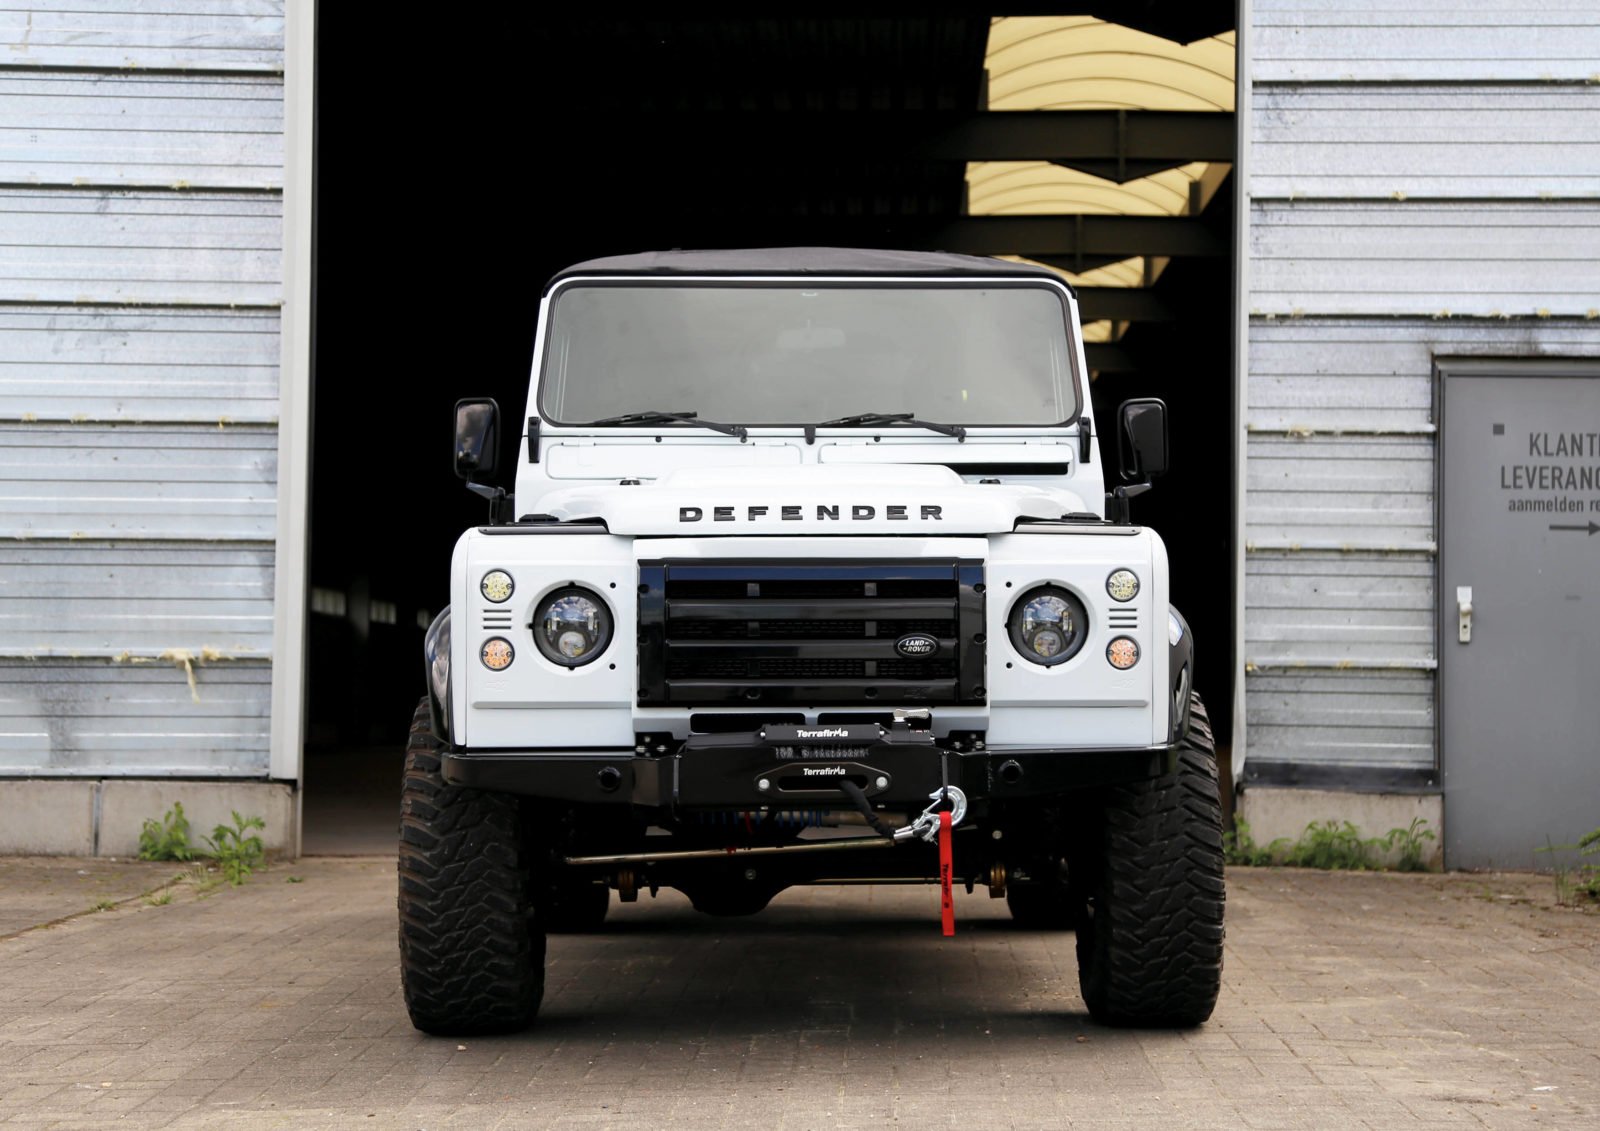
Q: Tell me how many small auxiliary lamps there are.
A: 4